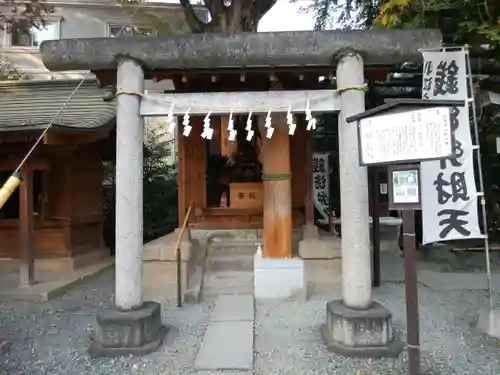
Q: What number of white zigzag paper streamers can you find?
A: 8